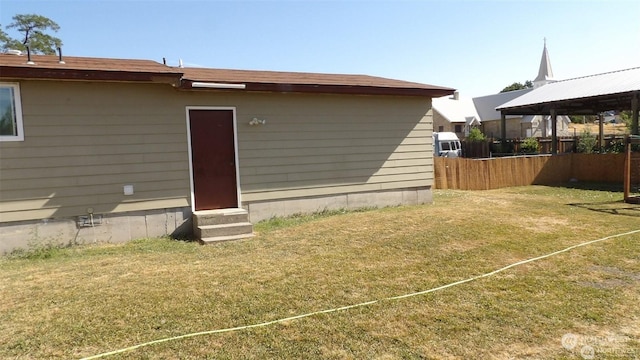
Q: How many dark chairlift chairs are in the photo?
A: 0